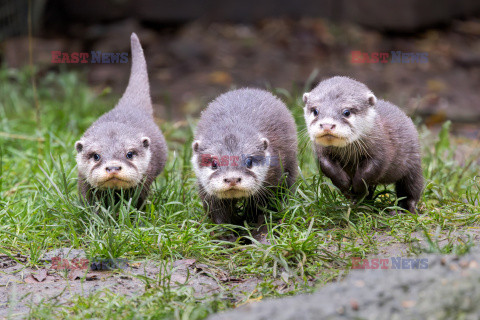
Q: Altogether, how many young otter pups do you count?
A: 3